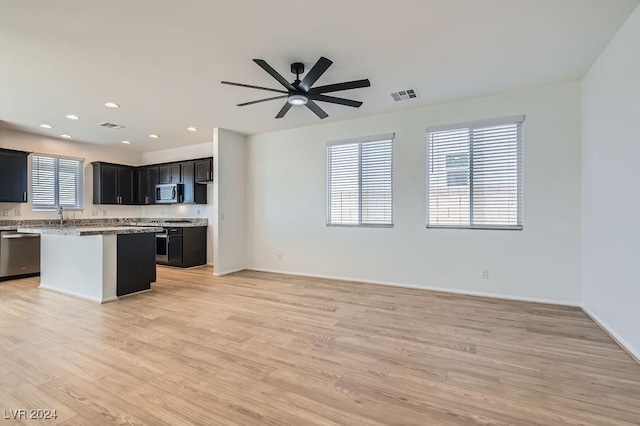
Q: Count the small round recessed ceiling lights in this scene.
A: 7